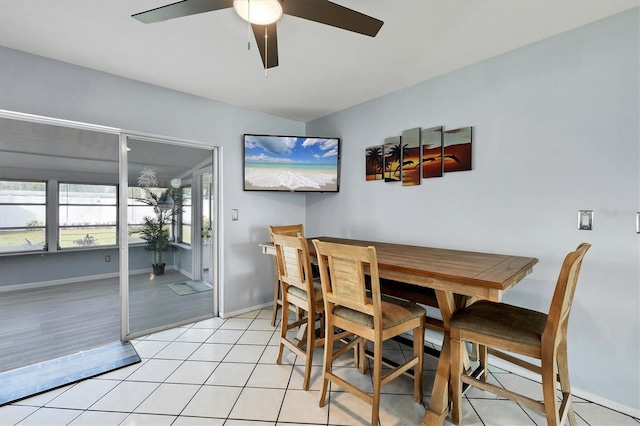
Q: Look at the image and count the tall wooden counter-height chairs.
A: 4